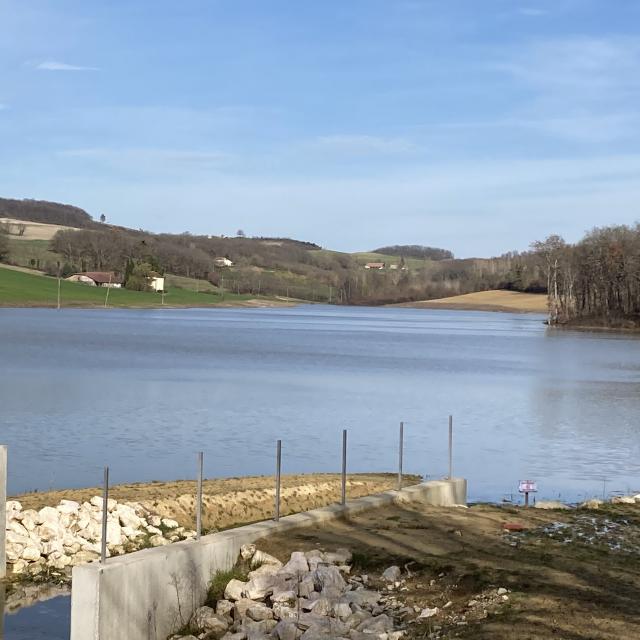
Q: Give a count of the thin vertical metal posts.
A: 6